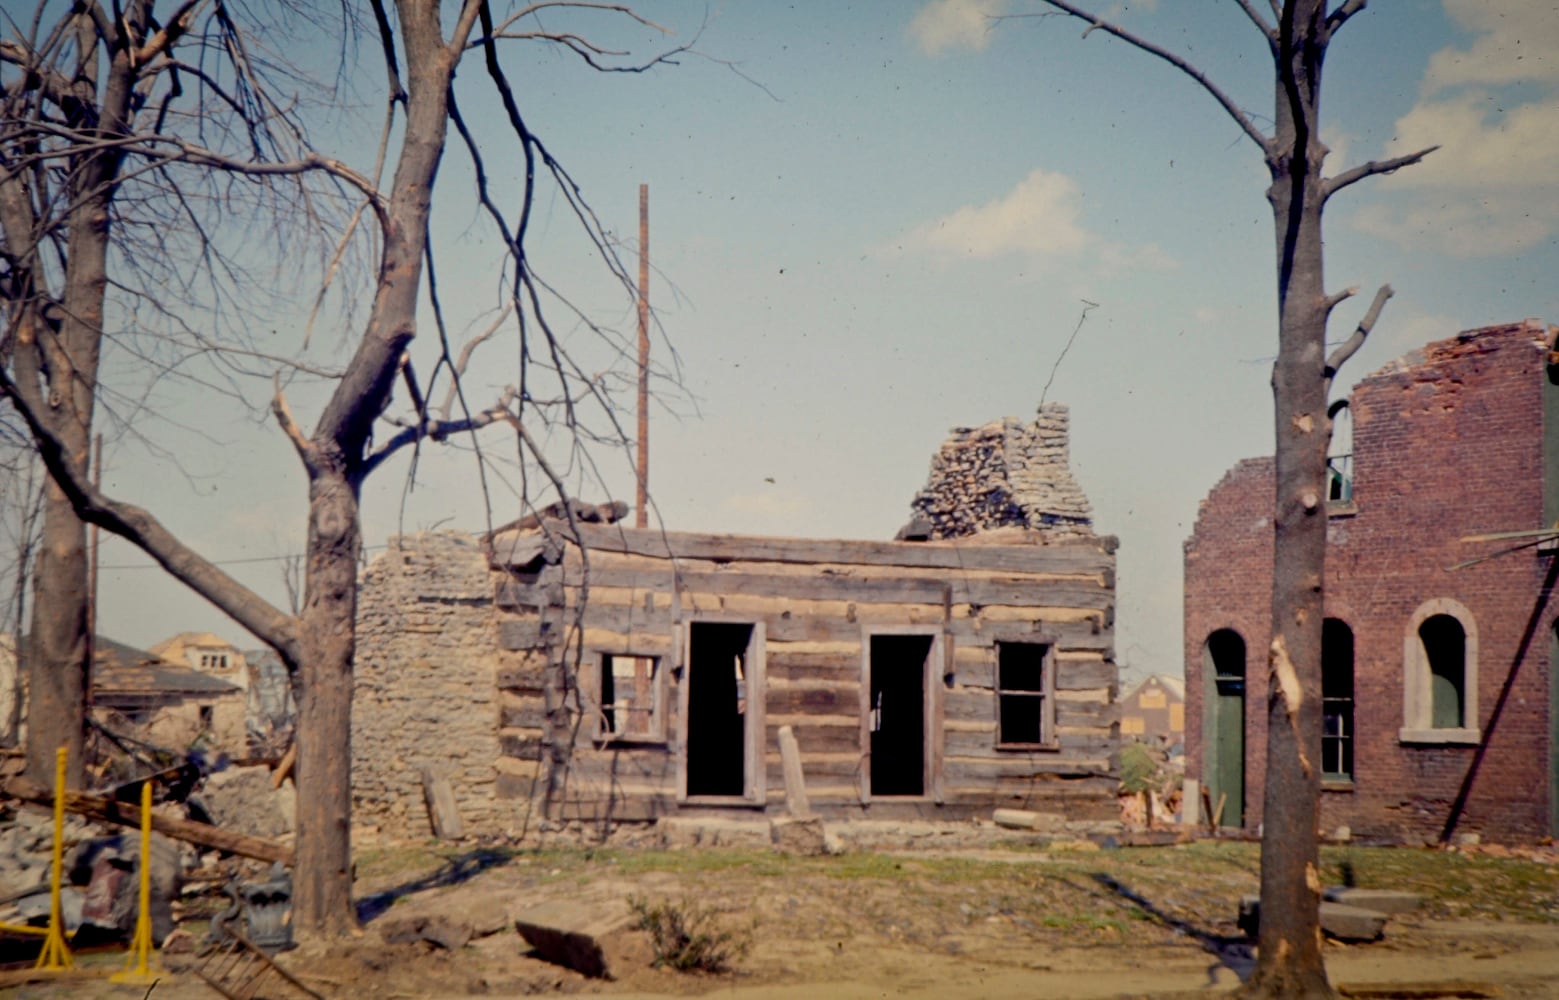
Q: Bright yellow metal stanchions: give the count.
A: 2